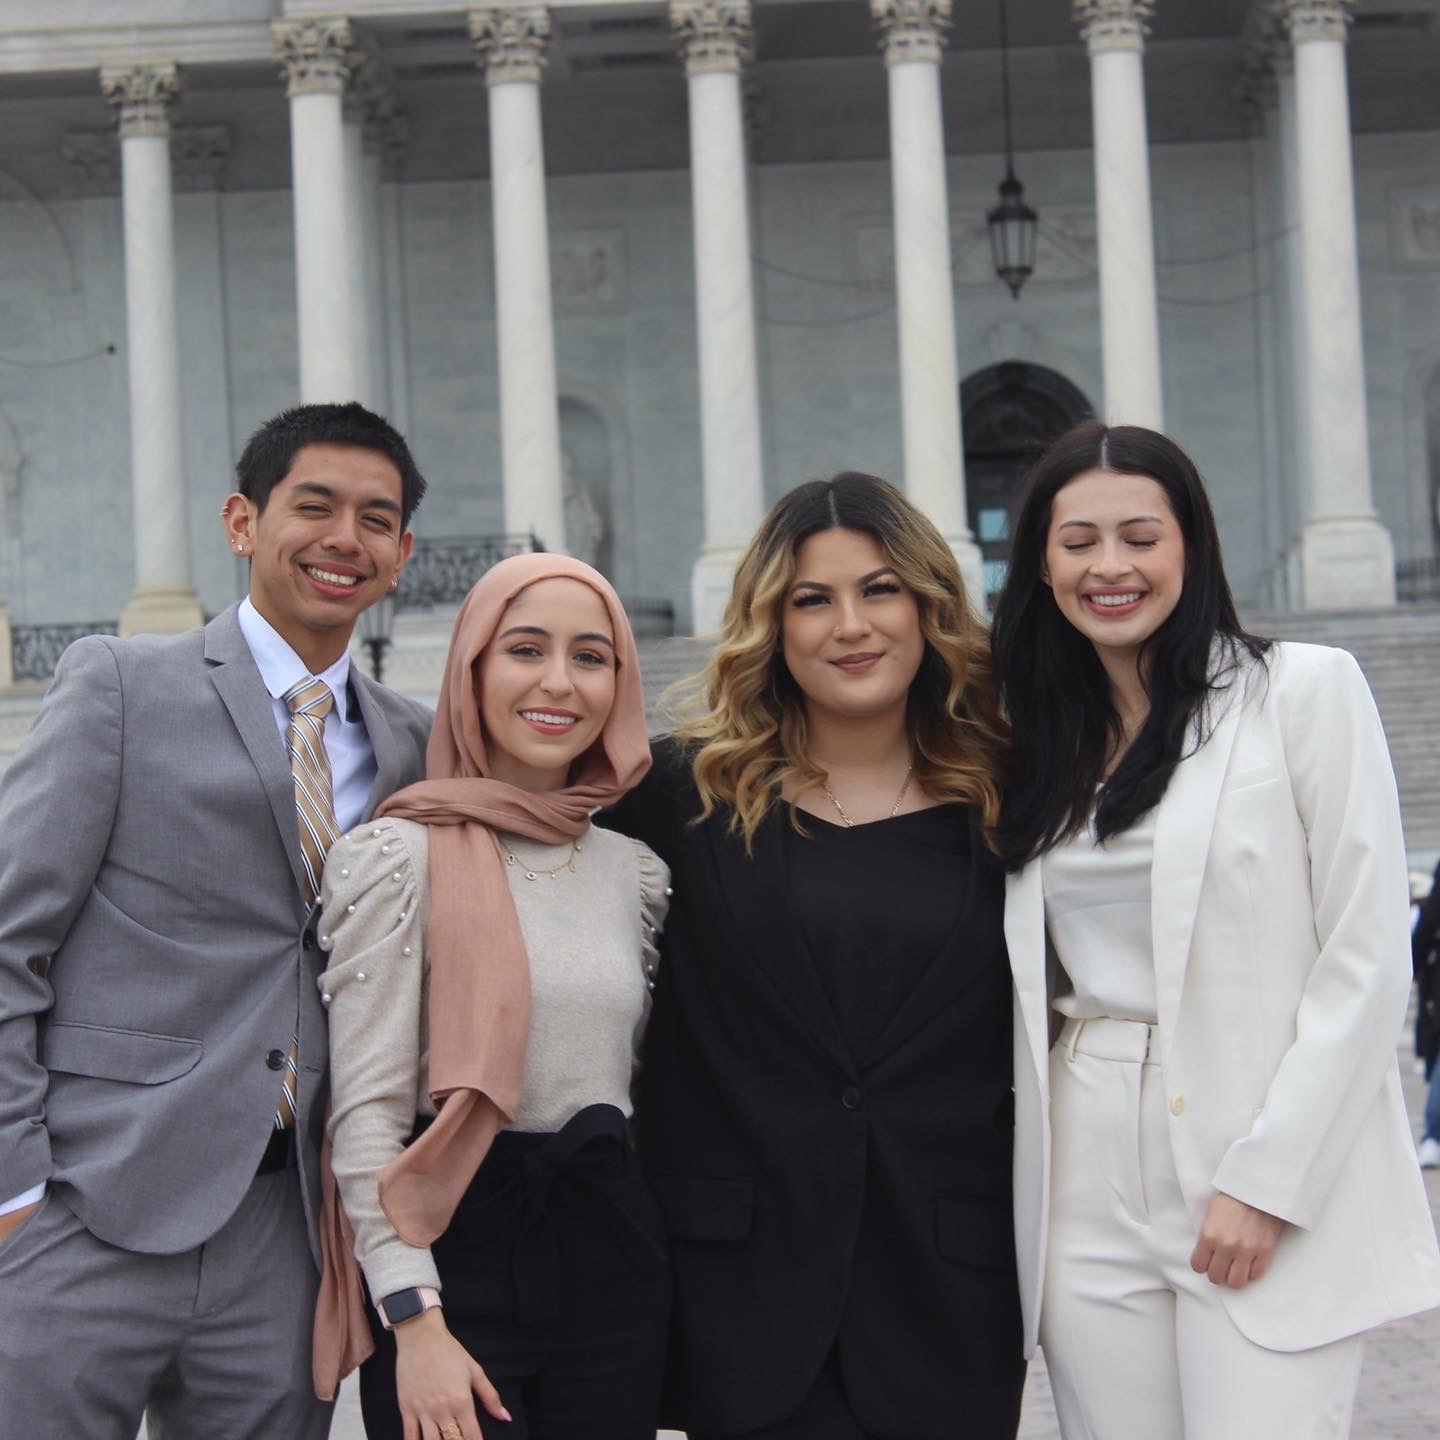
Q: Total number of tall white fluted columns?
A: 7